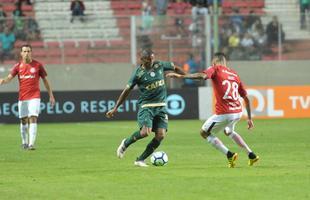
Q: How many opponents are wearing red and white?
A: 2